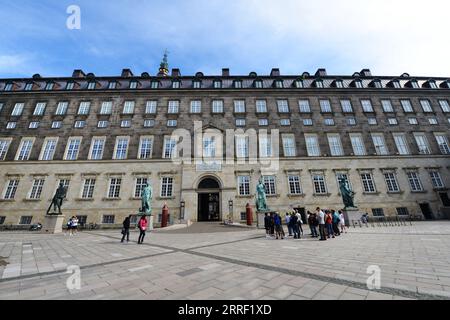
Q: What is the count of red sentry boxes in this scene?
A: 2